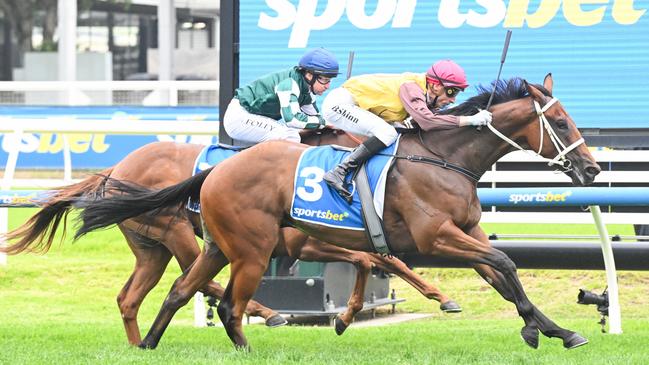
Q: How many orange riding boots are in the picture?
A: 0